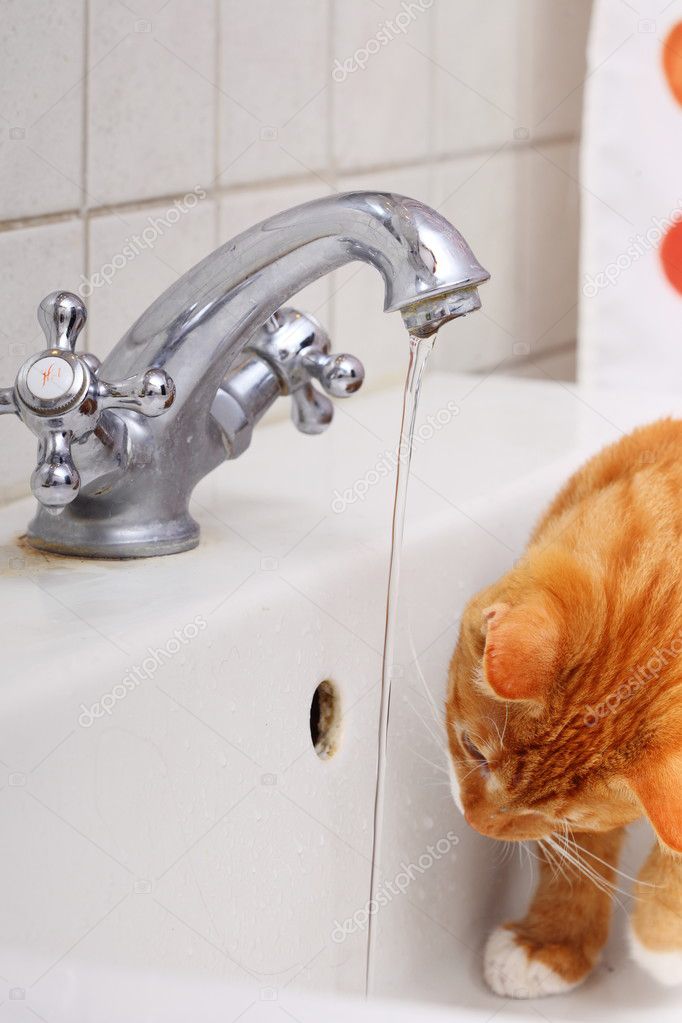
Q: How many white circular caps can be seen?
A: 1